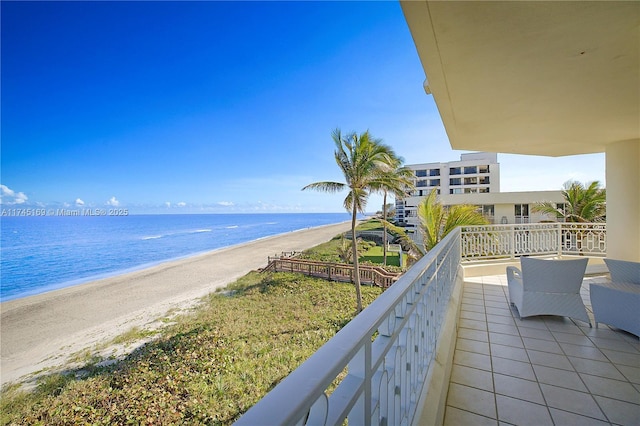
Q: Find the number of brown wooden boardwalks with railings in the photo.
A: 1